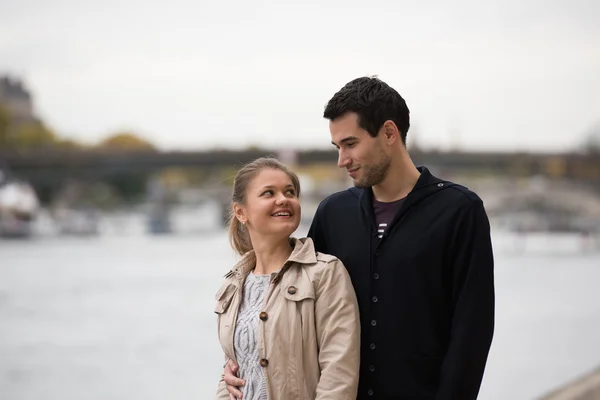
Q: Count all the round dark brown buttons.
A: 3